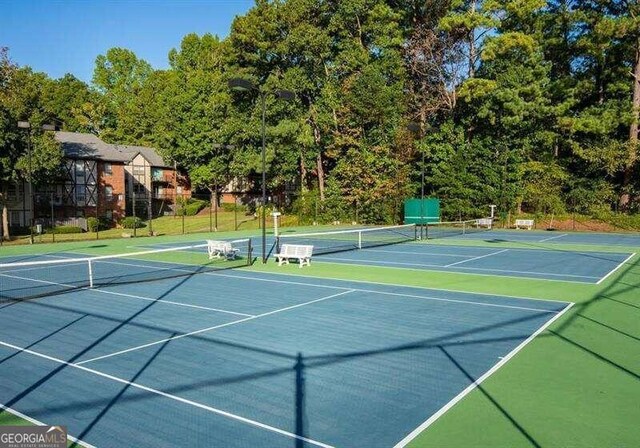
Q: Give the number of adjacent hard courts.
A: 3